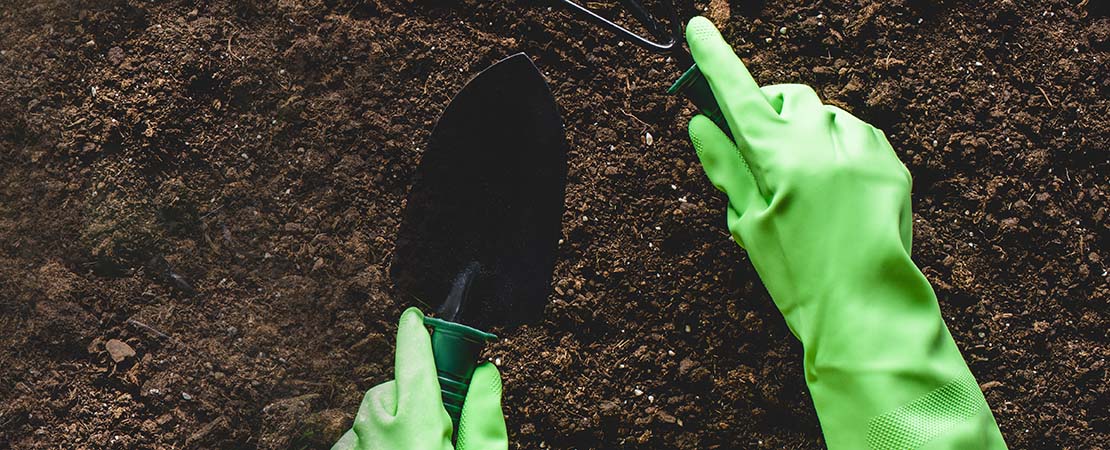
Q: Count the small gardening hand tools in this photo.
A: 2